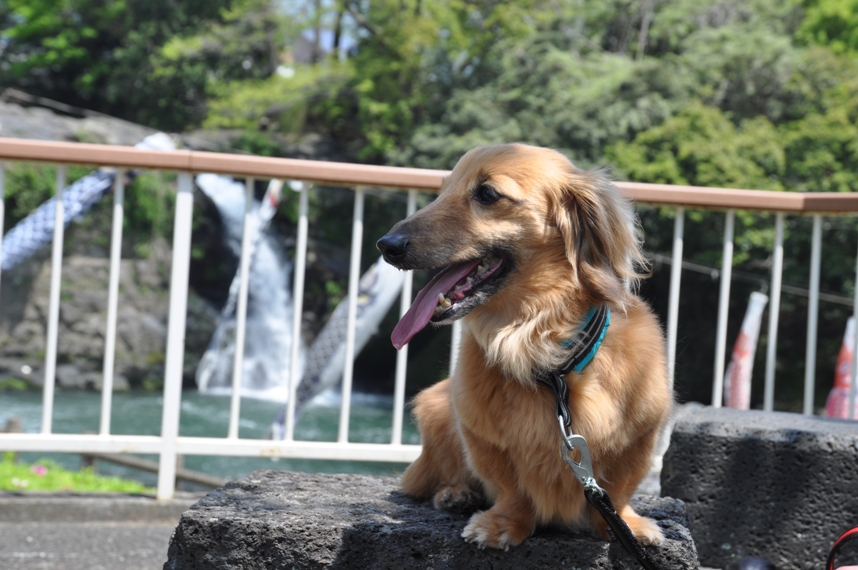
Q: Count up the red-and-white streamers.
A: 2